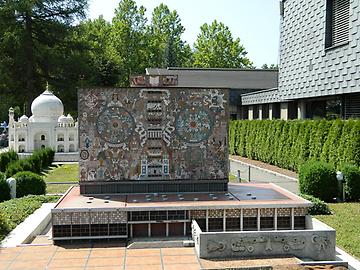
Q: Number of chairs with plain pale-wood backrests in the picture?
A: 0